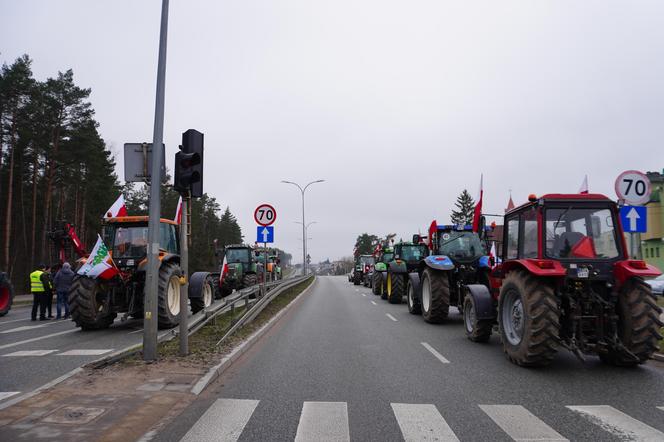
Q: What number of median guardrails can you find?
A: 2